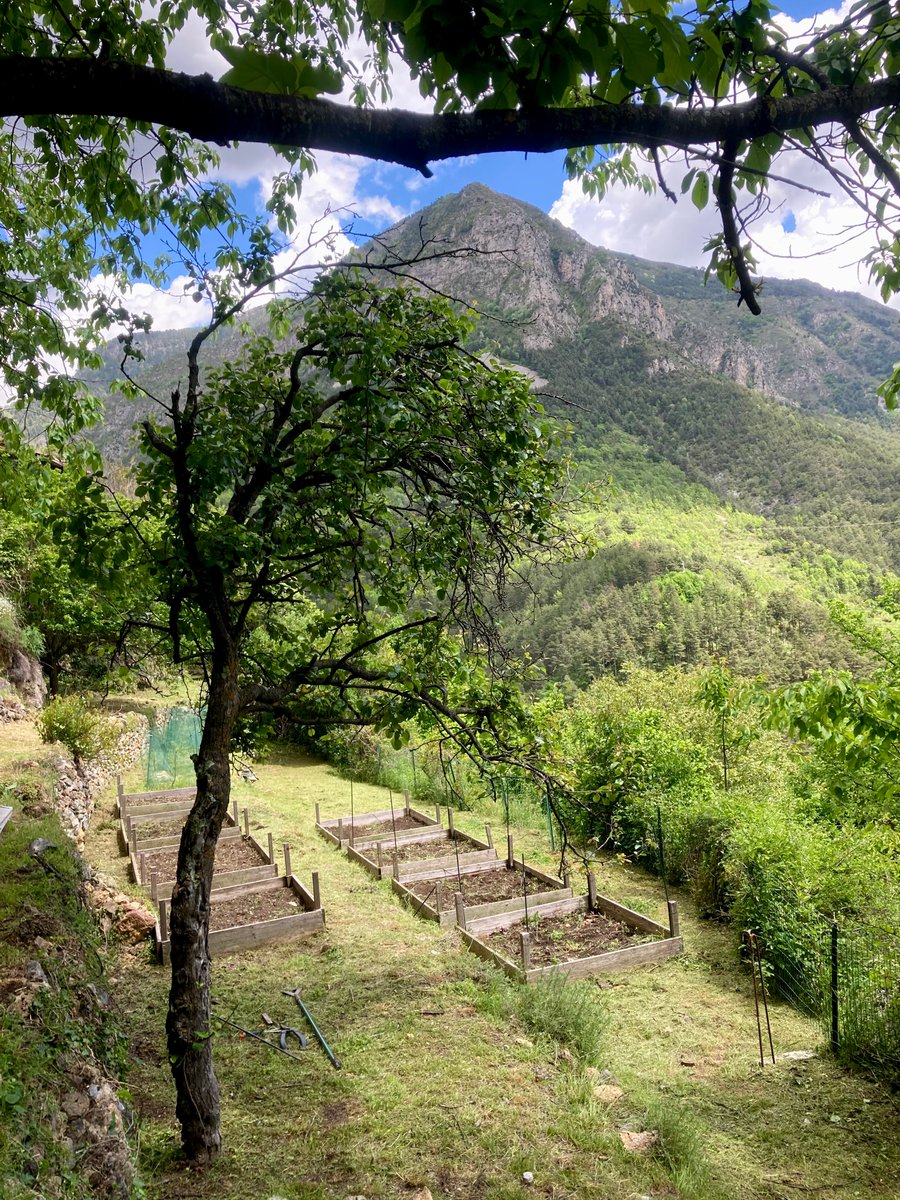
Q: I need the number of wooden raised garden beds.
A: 8